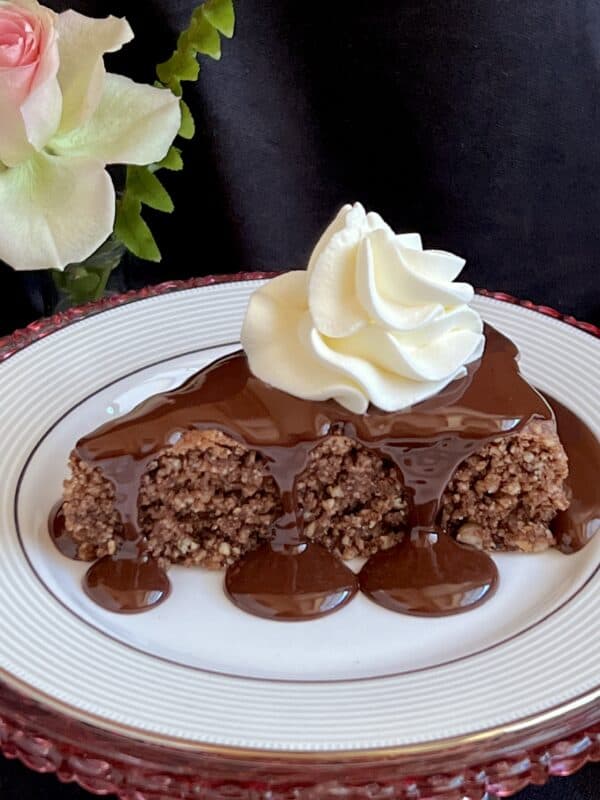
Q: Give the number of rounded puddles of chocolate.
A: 3